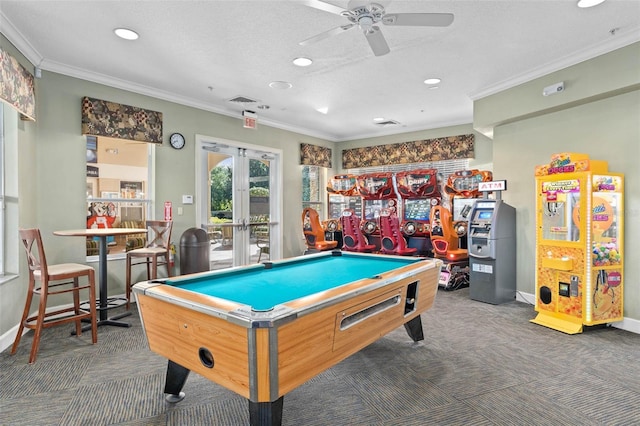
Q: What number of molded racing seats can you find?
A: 4